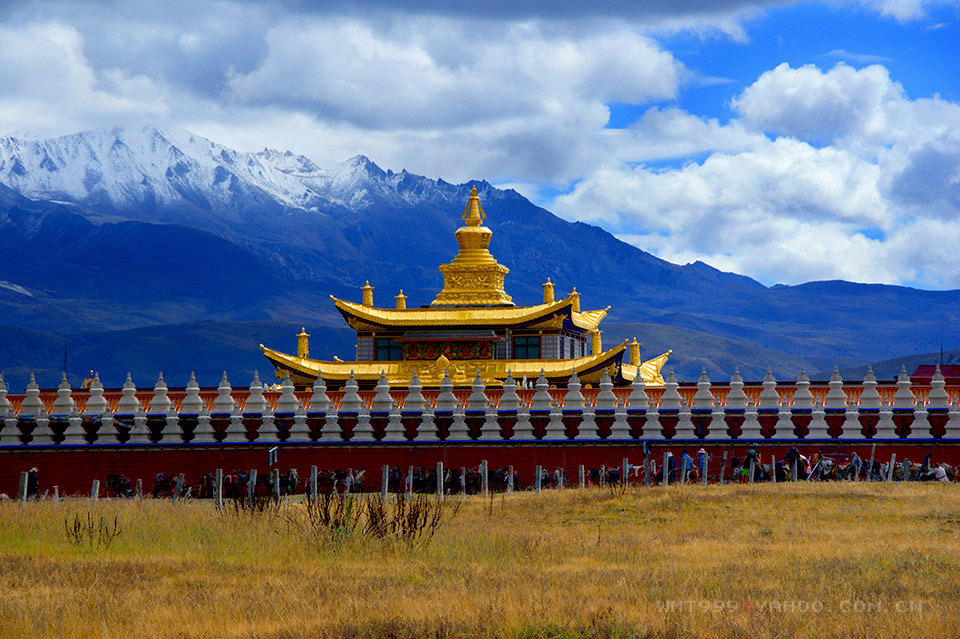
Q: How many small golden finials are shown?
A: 7